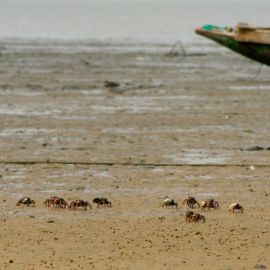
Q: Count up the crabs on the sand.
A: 9